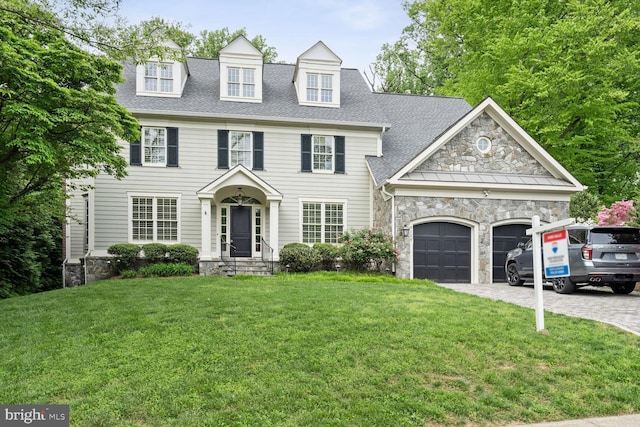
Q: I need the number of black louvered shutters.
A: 6